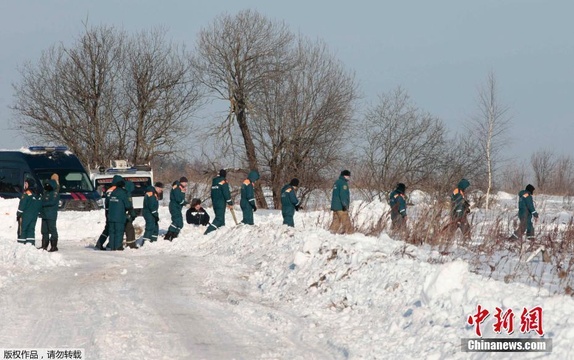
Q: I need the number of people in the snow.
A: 15